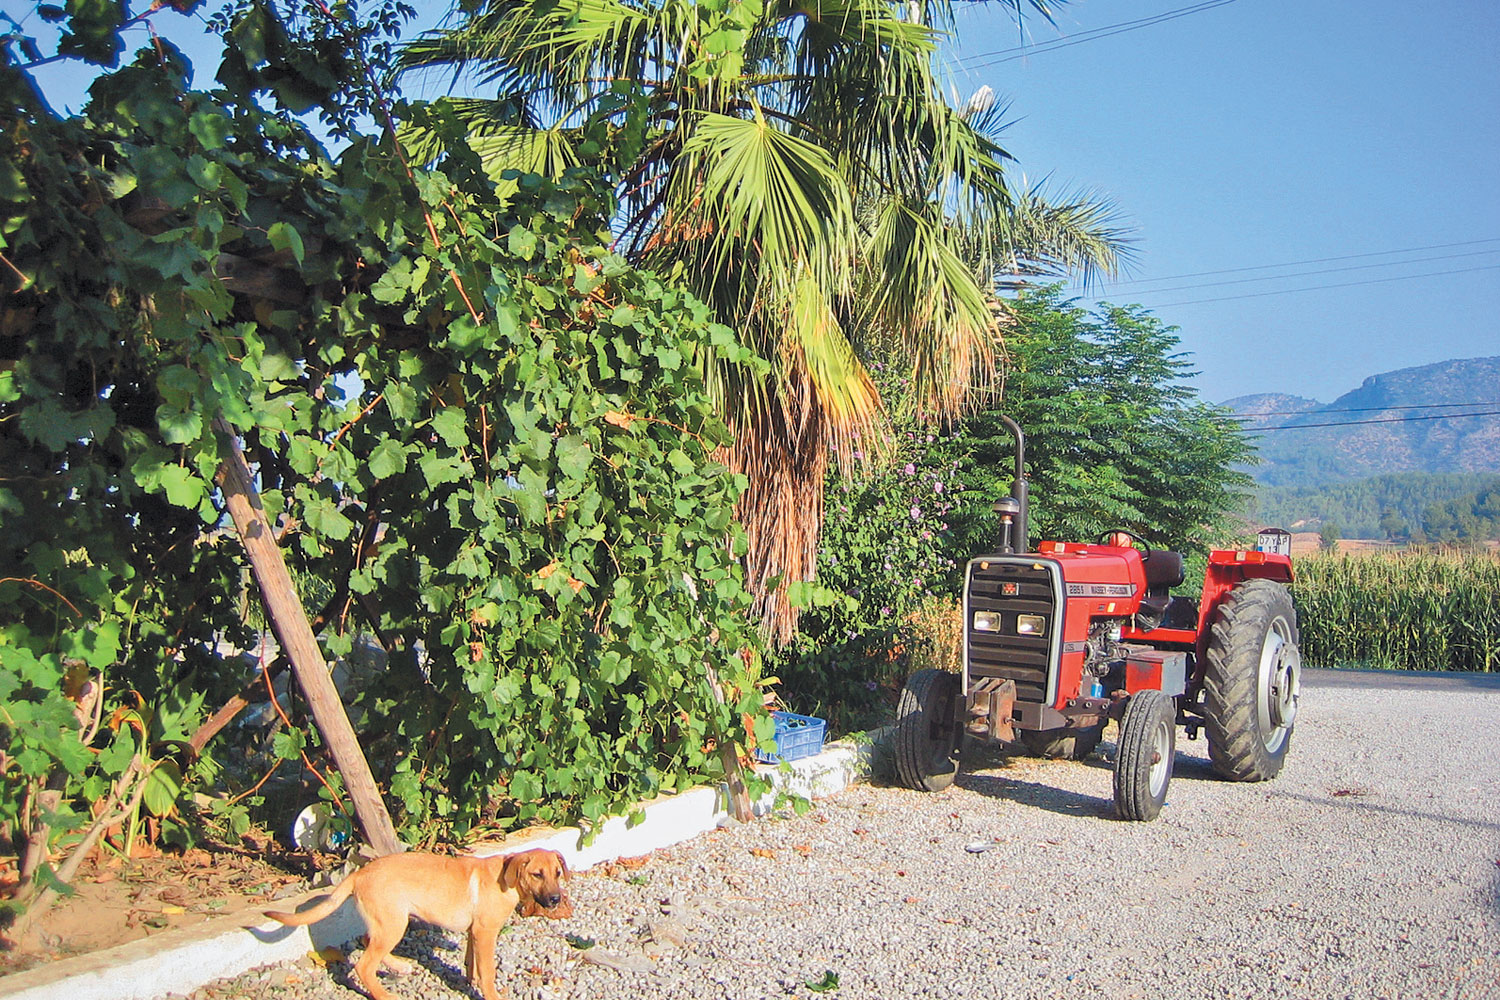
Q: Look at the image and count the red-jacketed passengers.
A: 0